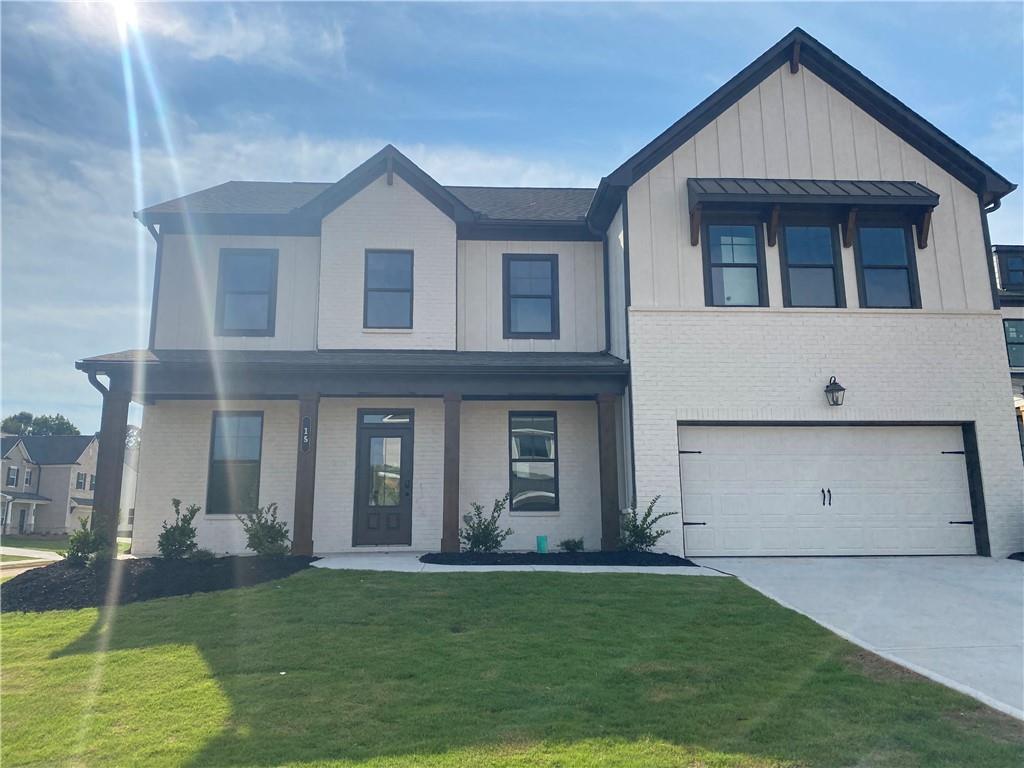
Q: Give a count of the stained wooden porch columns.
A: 4